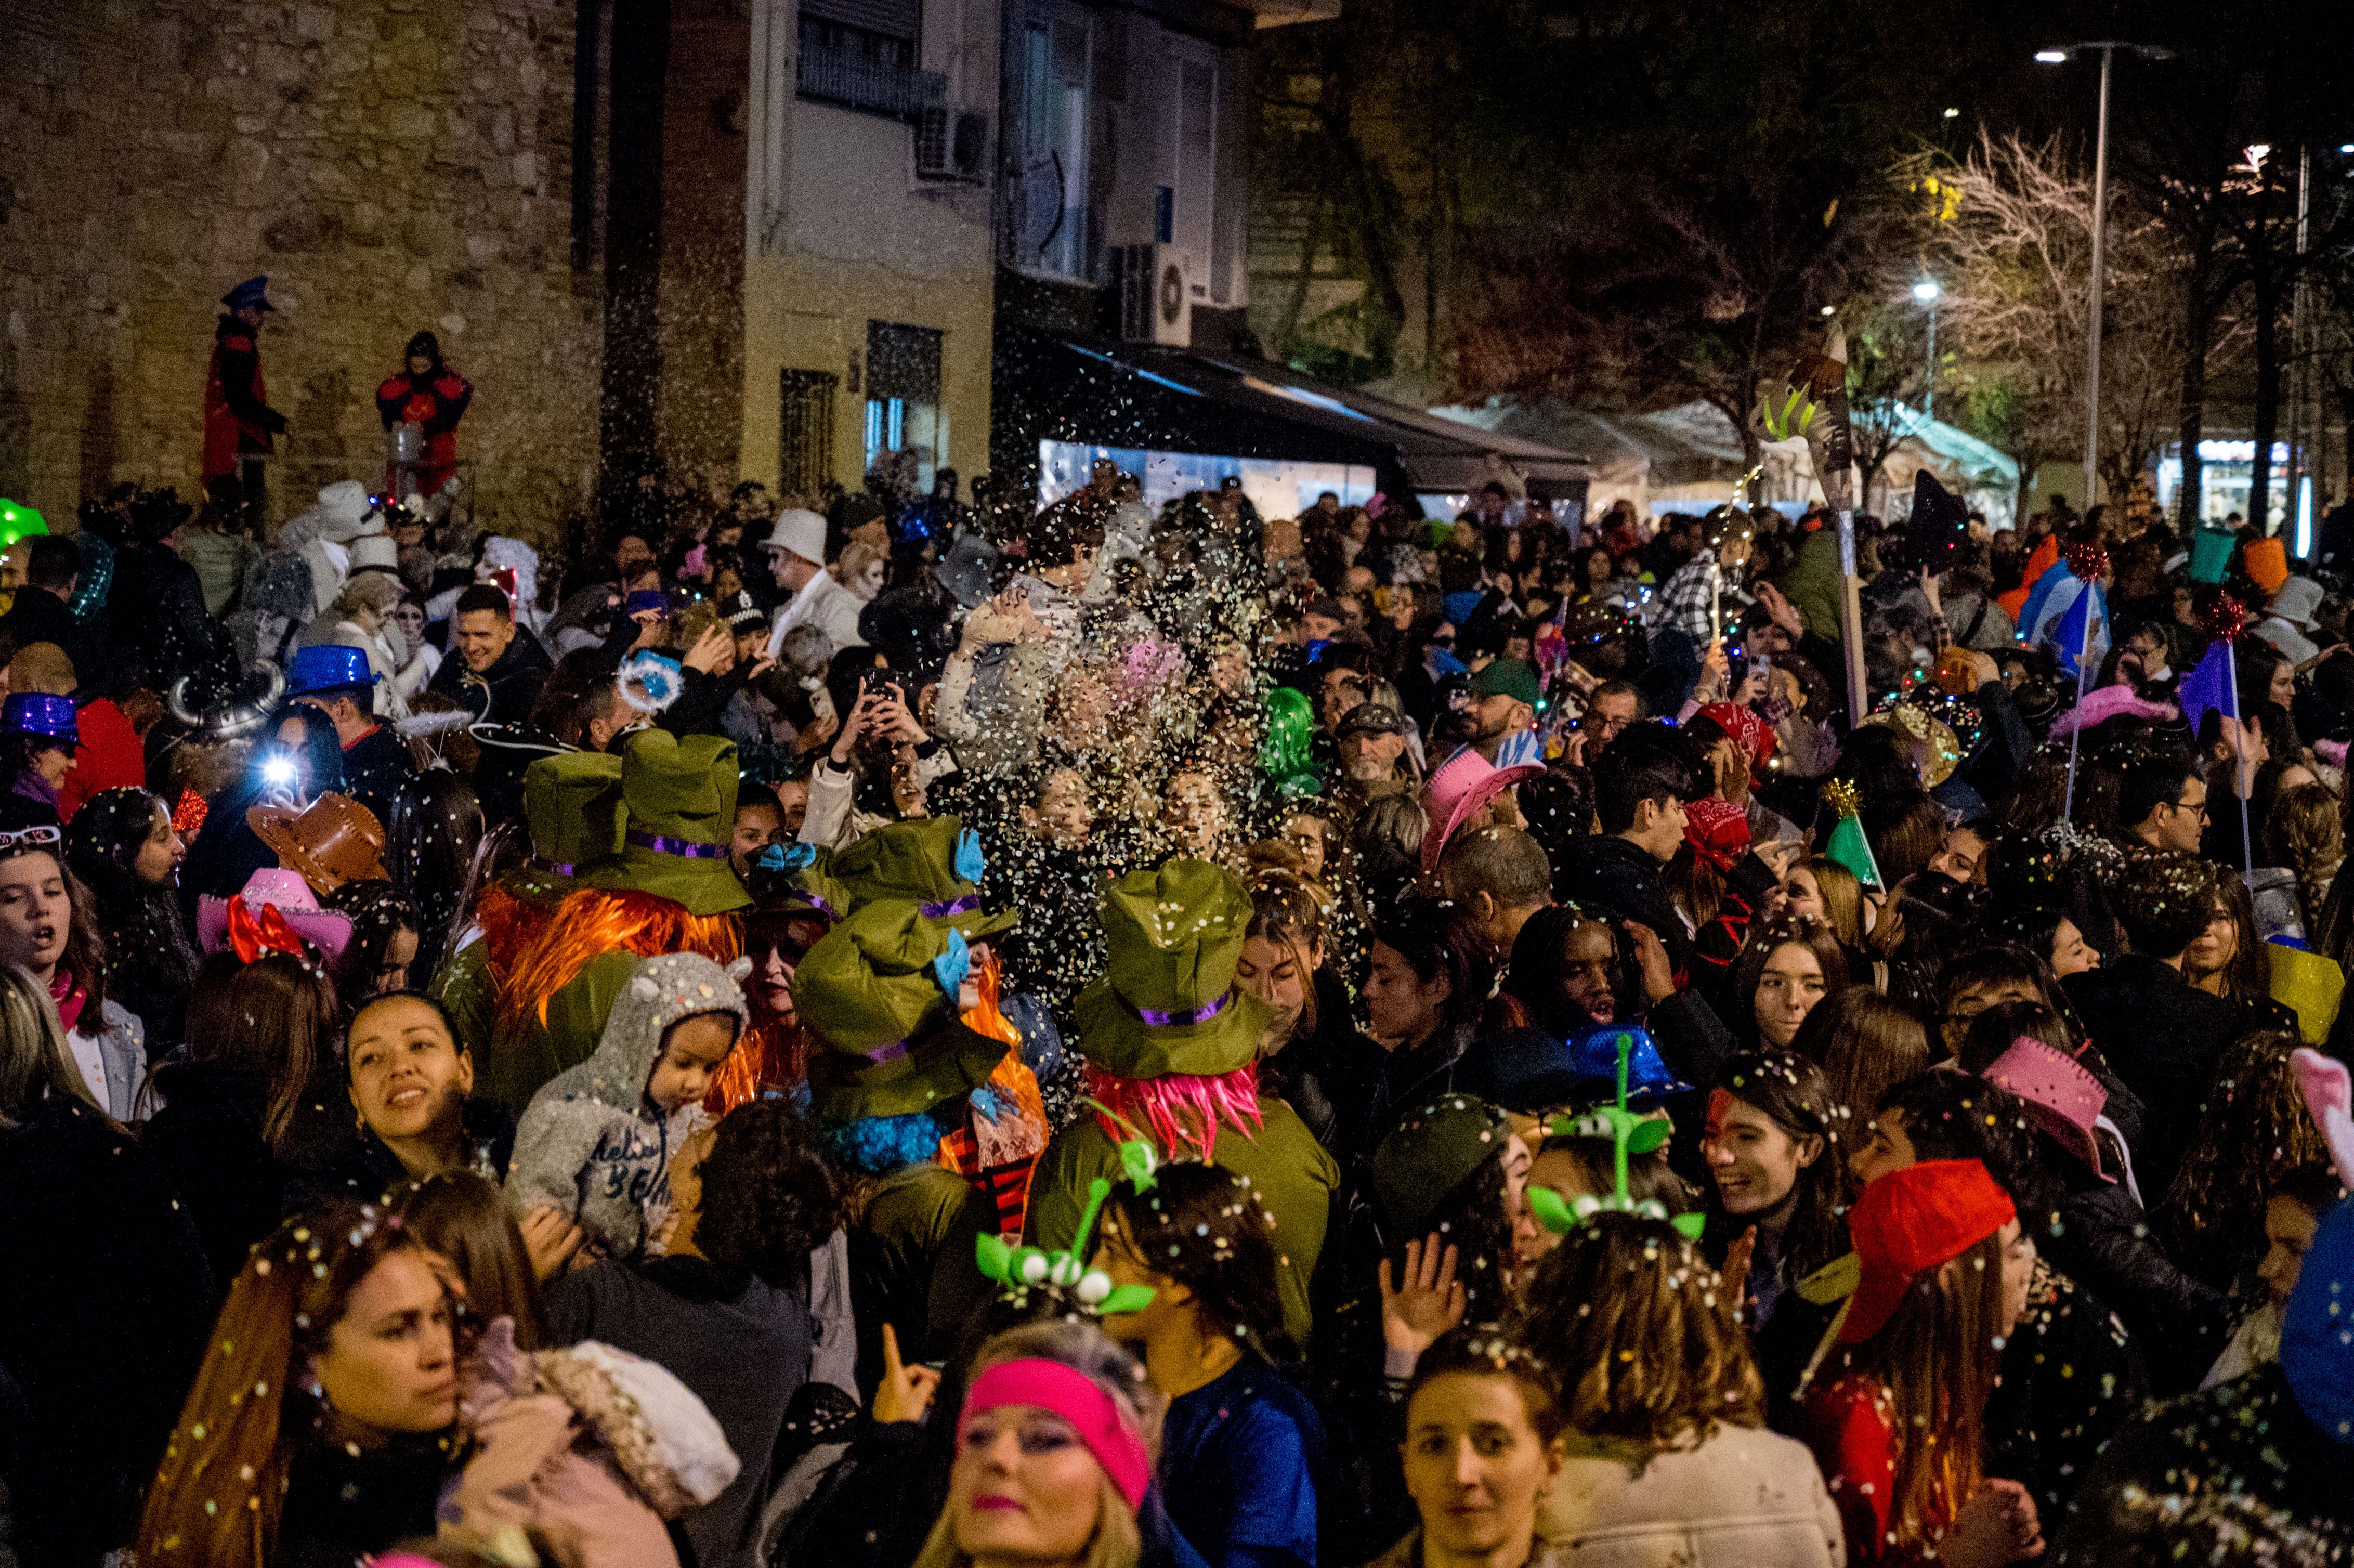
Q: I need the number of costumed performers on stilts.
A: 2